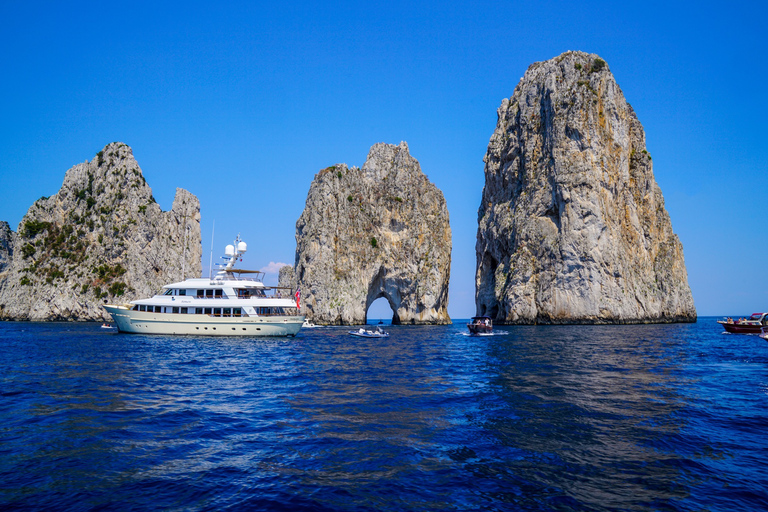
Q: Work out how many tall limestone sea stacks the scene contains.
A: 3